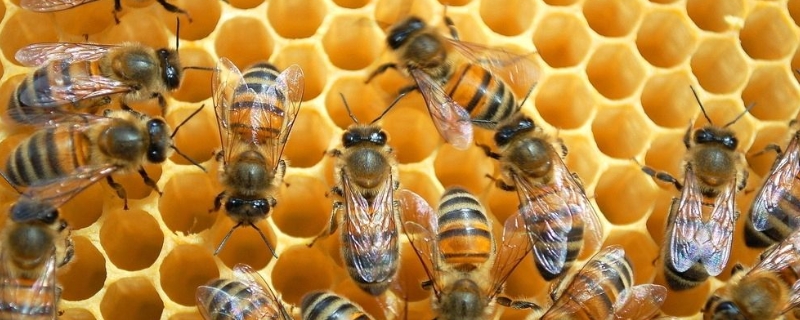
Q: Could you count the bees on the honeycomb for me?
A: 15